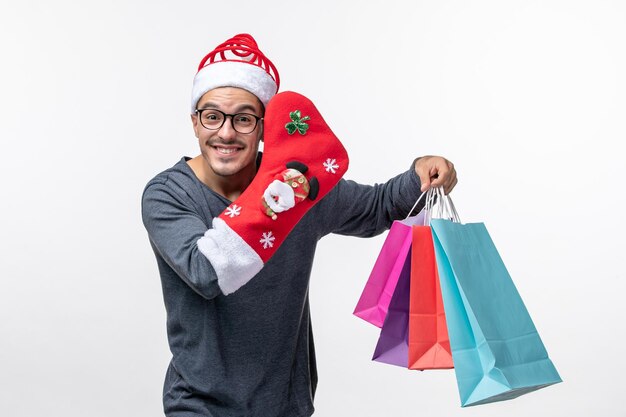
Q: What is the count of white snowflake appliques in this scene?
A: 3